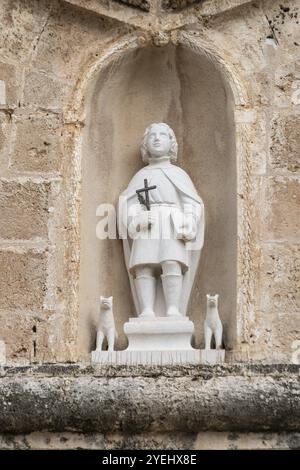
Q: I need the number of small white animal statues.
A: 2